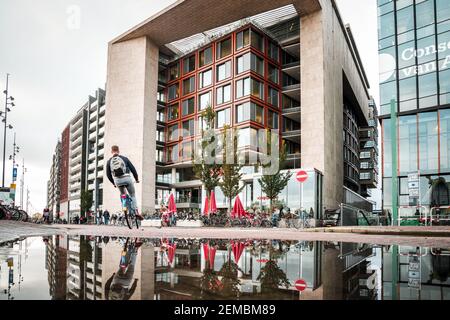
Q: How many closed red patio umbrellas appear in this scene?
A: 4